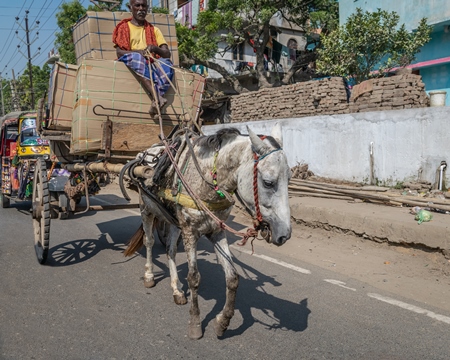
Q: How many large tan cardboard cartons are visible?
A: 3